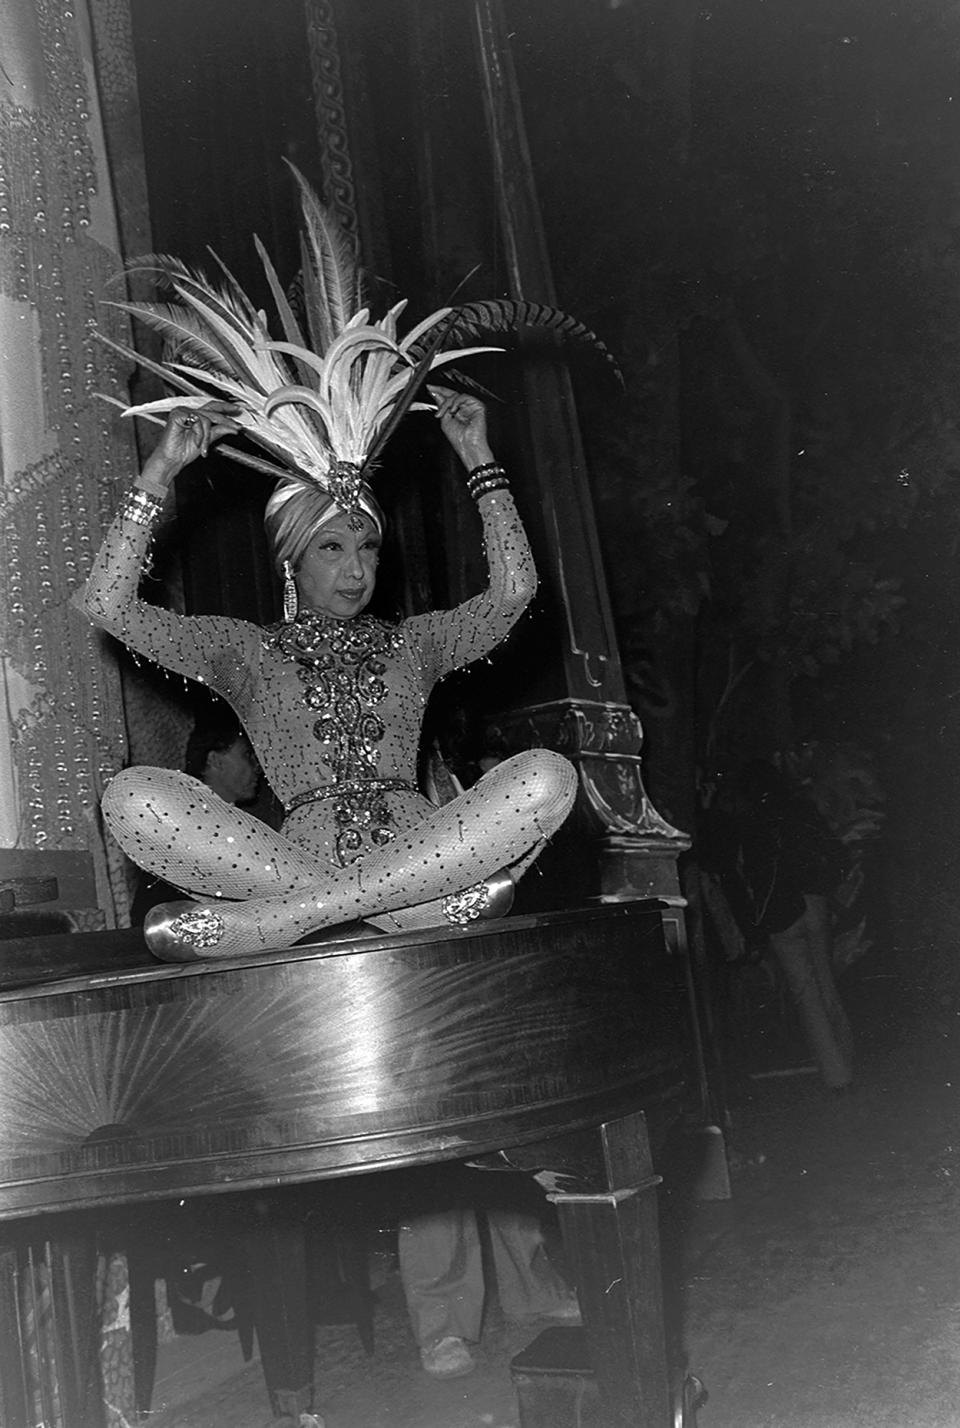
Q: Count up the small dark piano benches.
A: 1